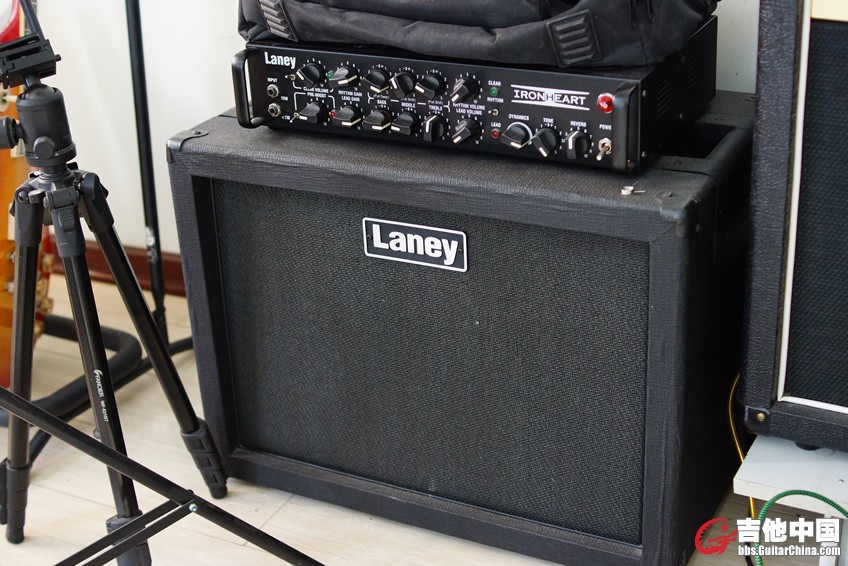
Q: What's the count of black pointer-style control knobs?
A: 15